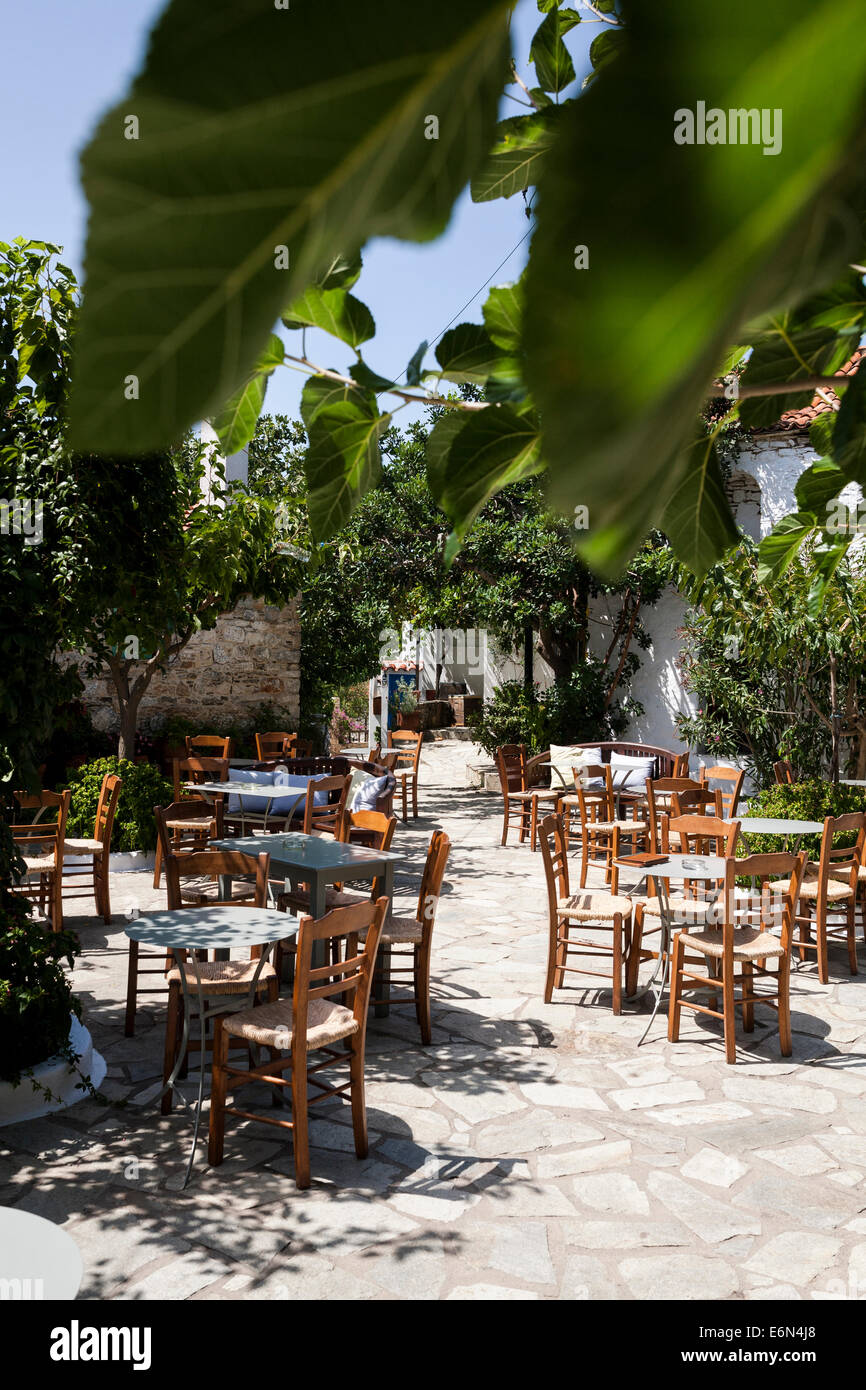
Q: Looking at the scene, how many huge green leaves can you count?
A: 2